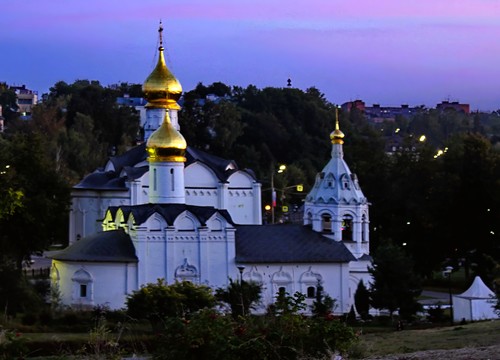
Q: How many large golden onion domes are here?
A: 2